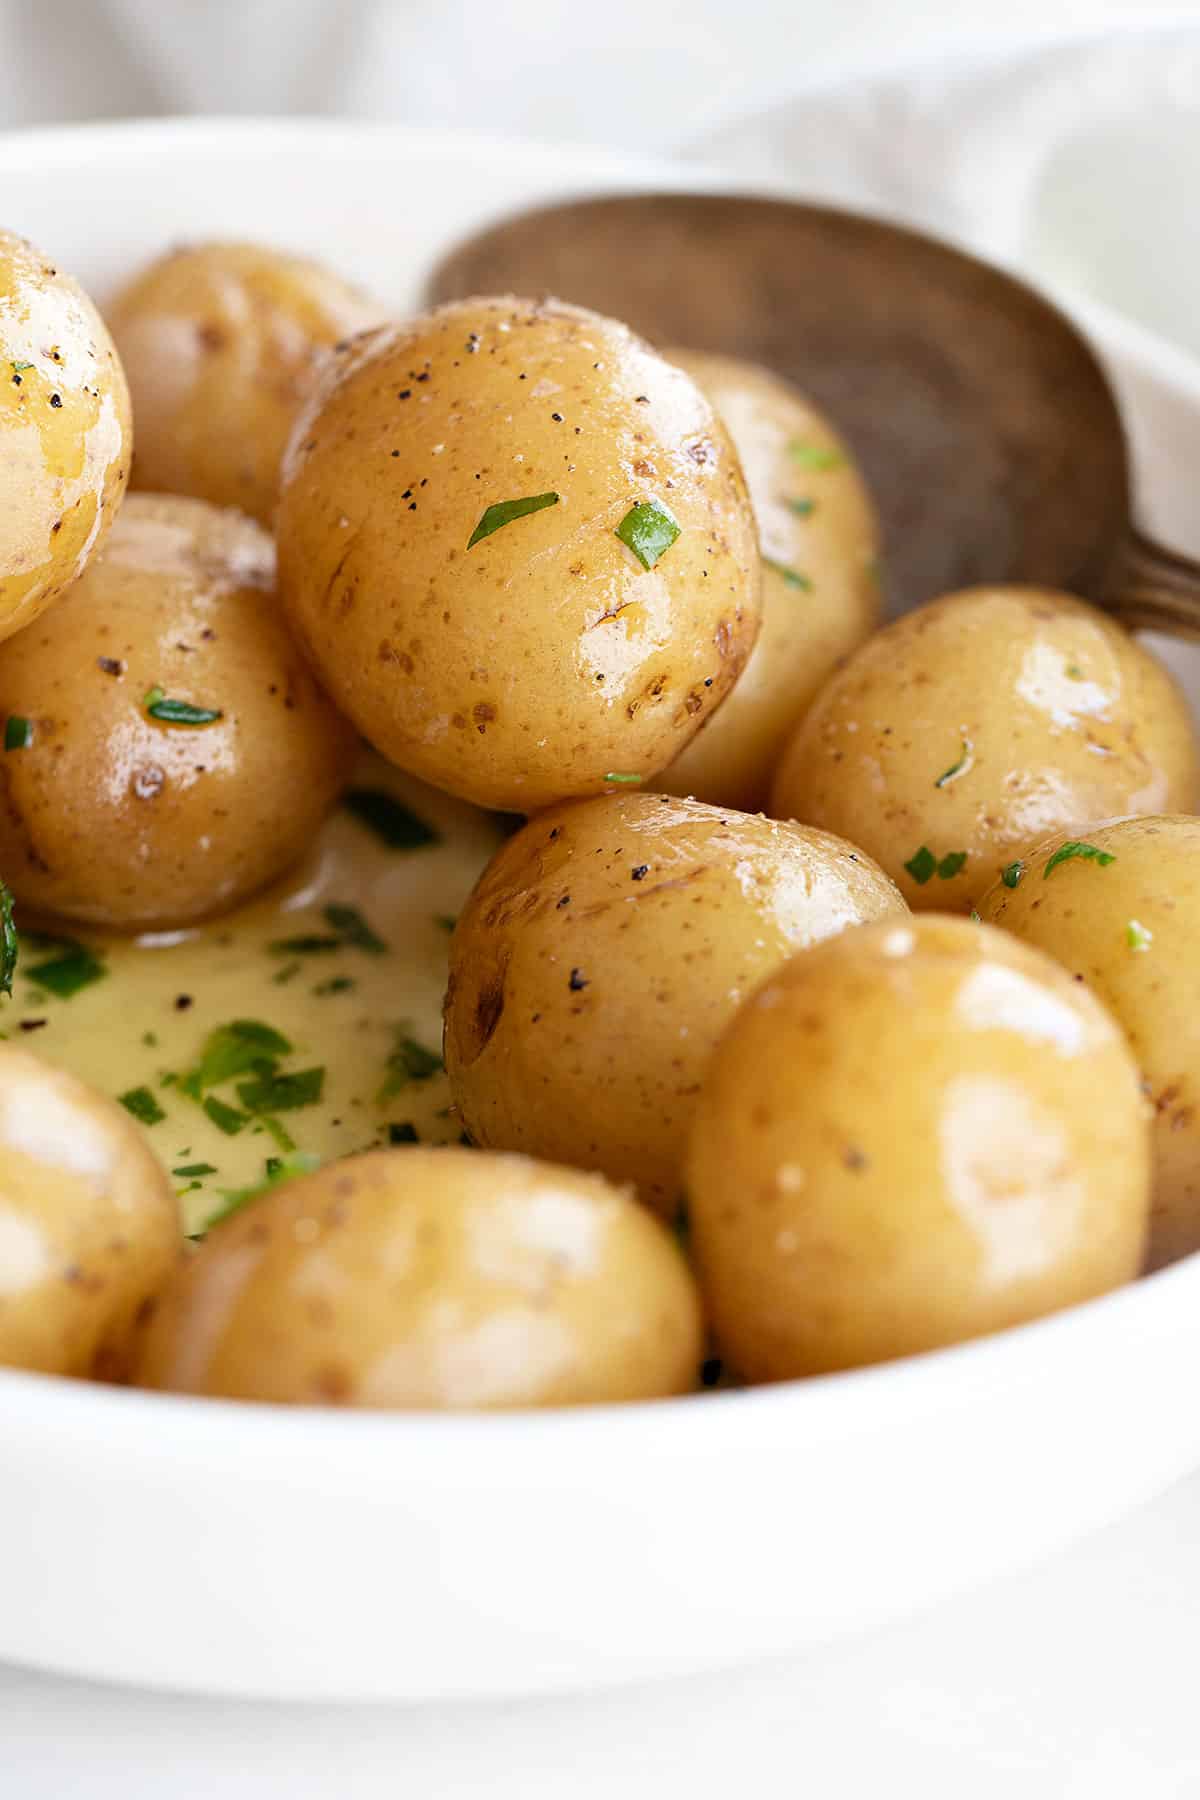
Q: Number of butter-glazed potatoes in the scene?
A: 11